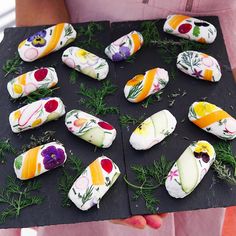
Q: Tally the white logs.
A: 14